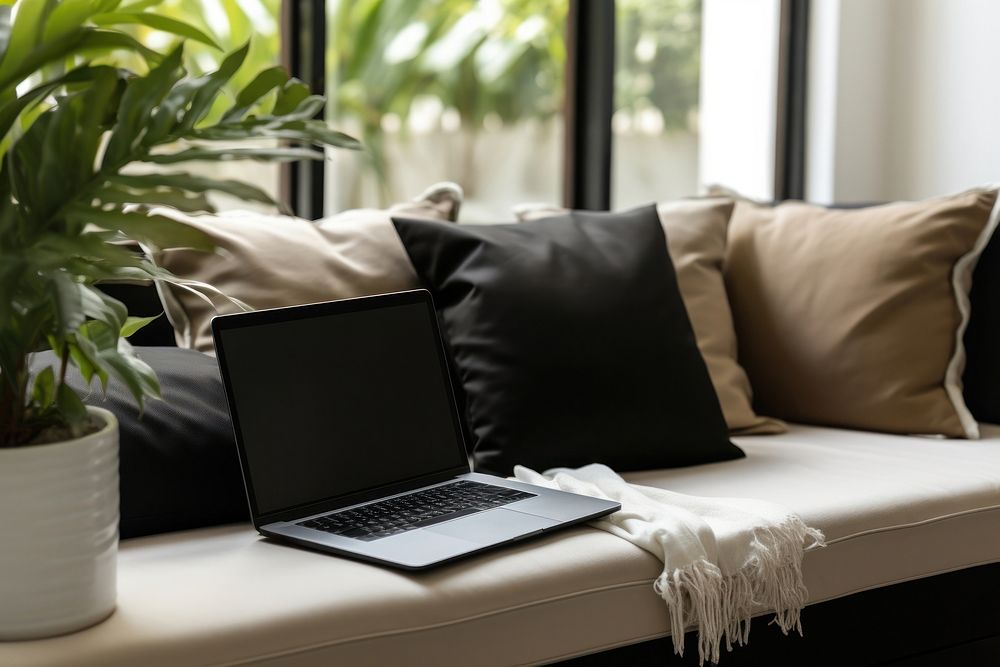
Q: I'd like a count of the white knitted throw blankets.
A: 1